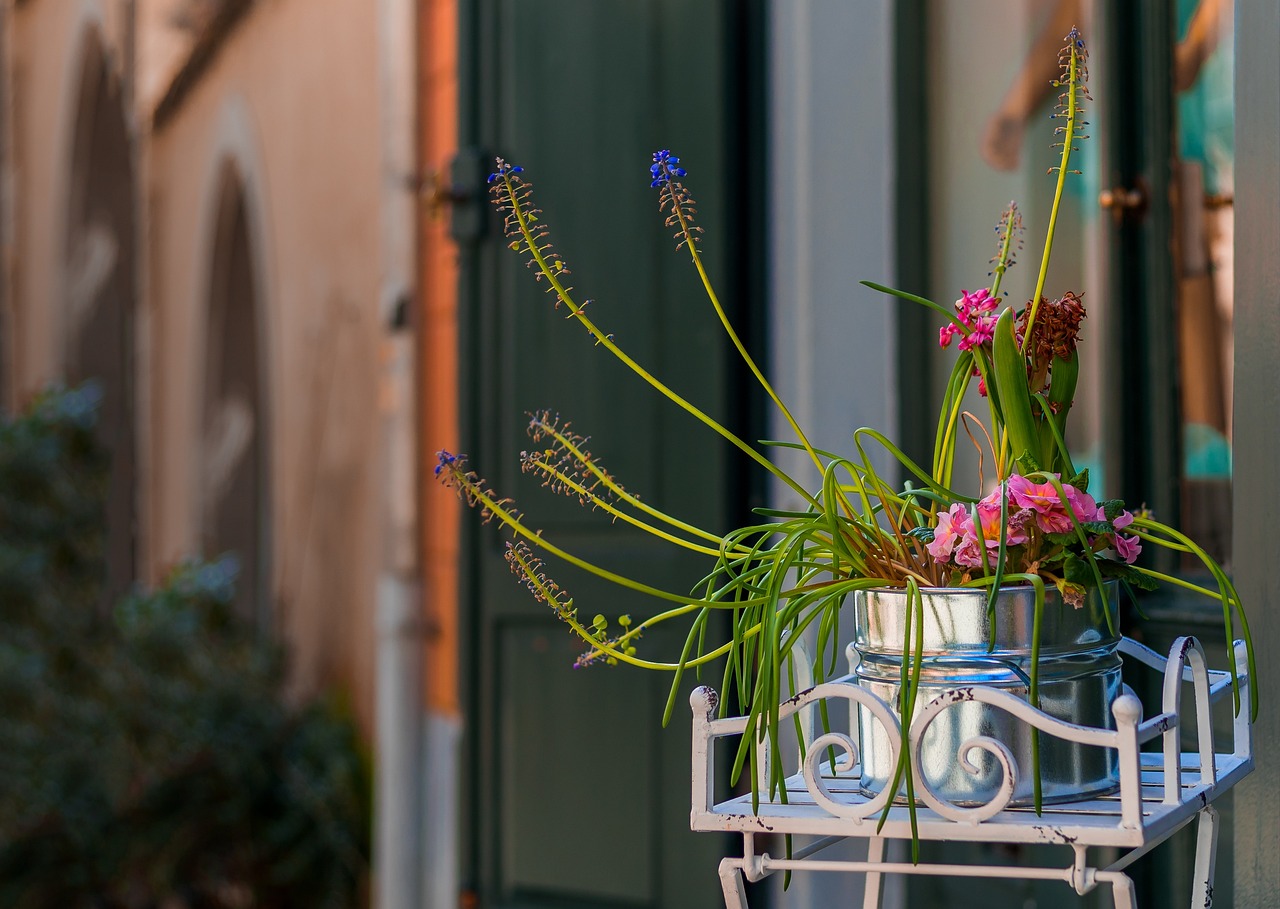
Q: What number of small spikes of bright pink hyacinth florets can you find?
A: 1